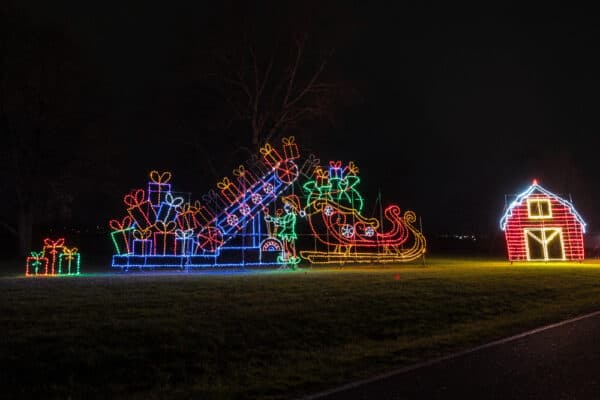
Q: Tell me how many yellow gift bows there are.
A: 12